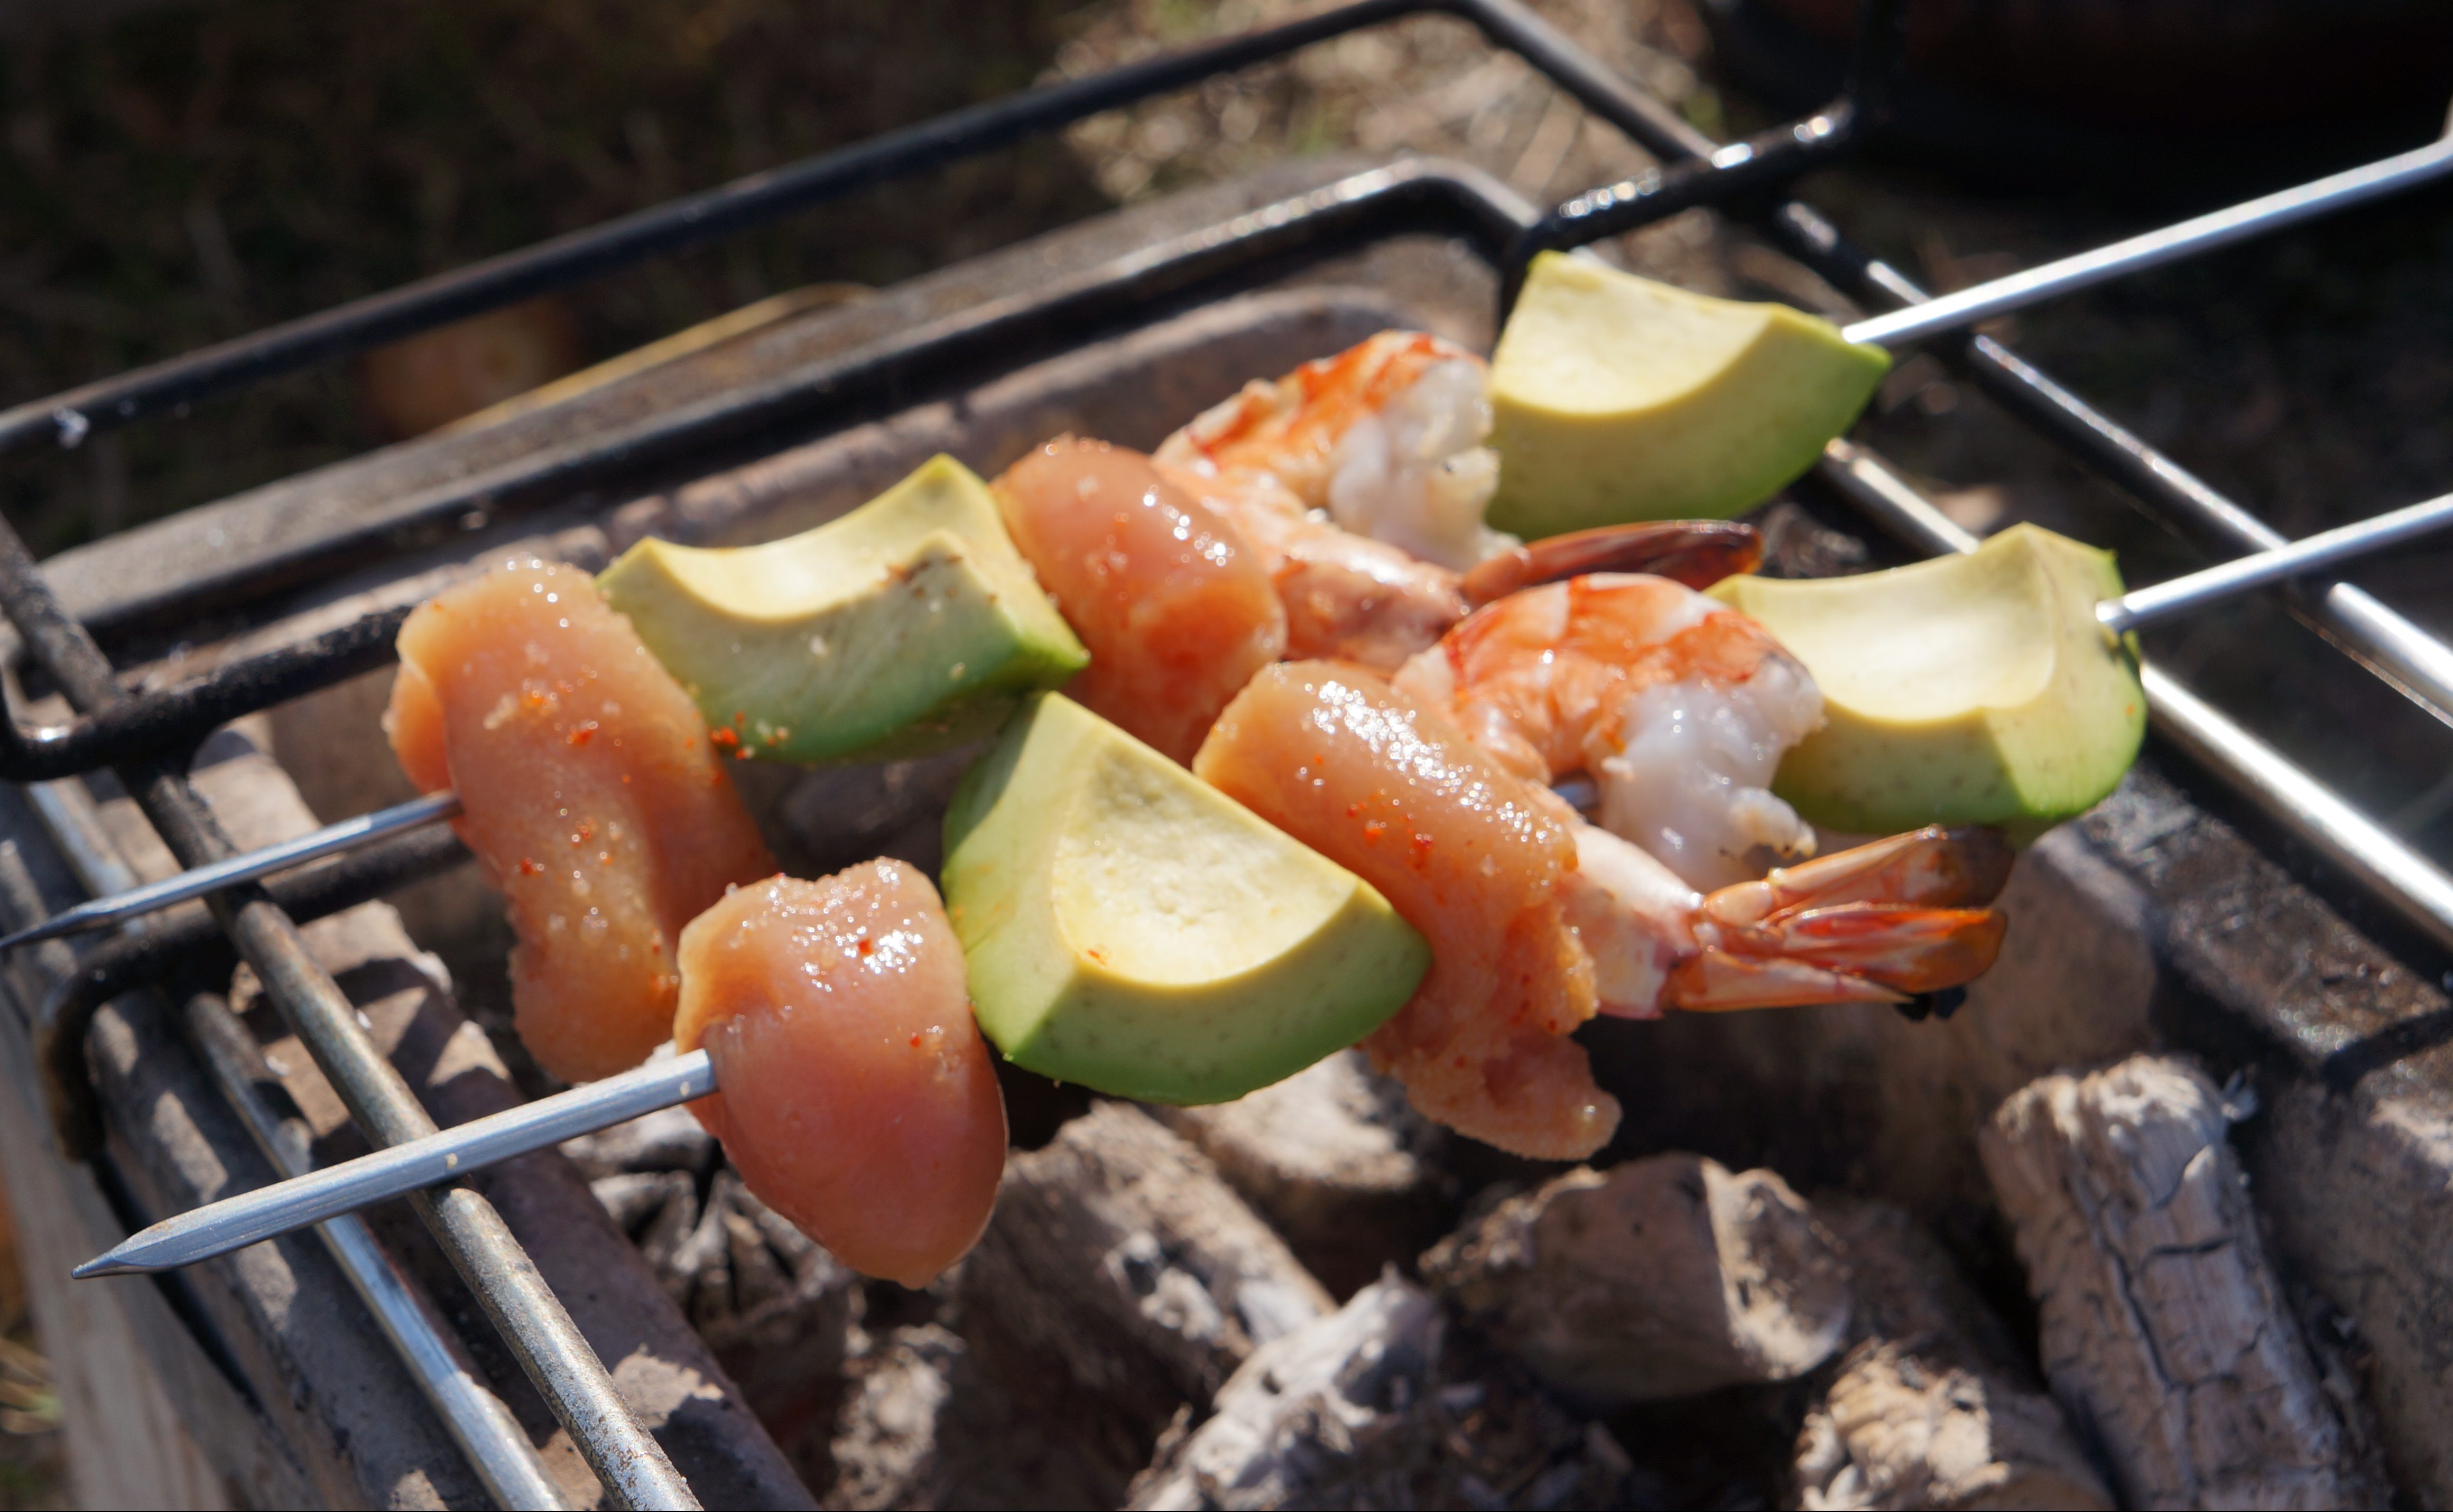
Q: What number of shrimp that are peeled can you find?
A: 2